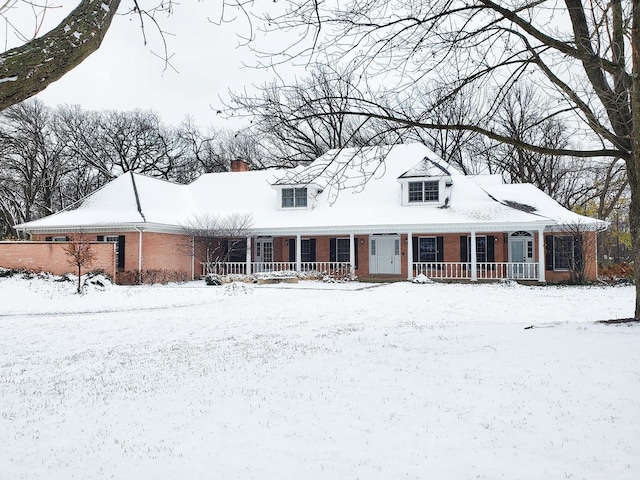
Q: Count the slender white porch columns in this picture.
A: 6